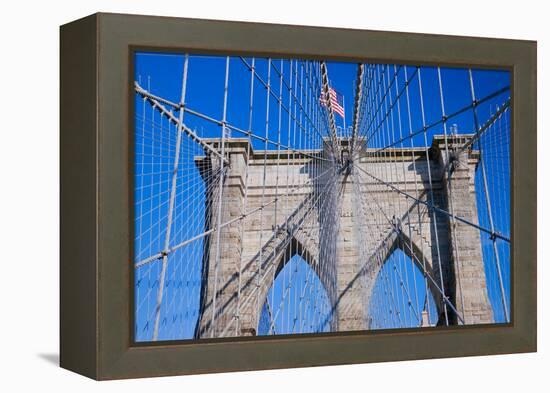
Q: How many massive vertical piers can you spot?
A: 3